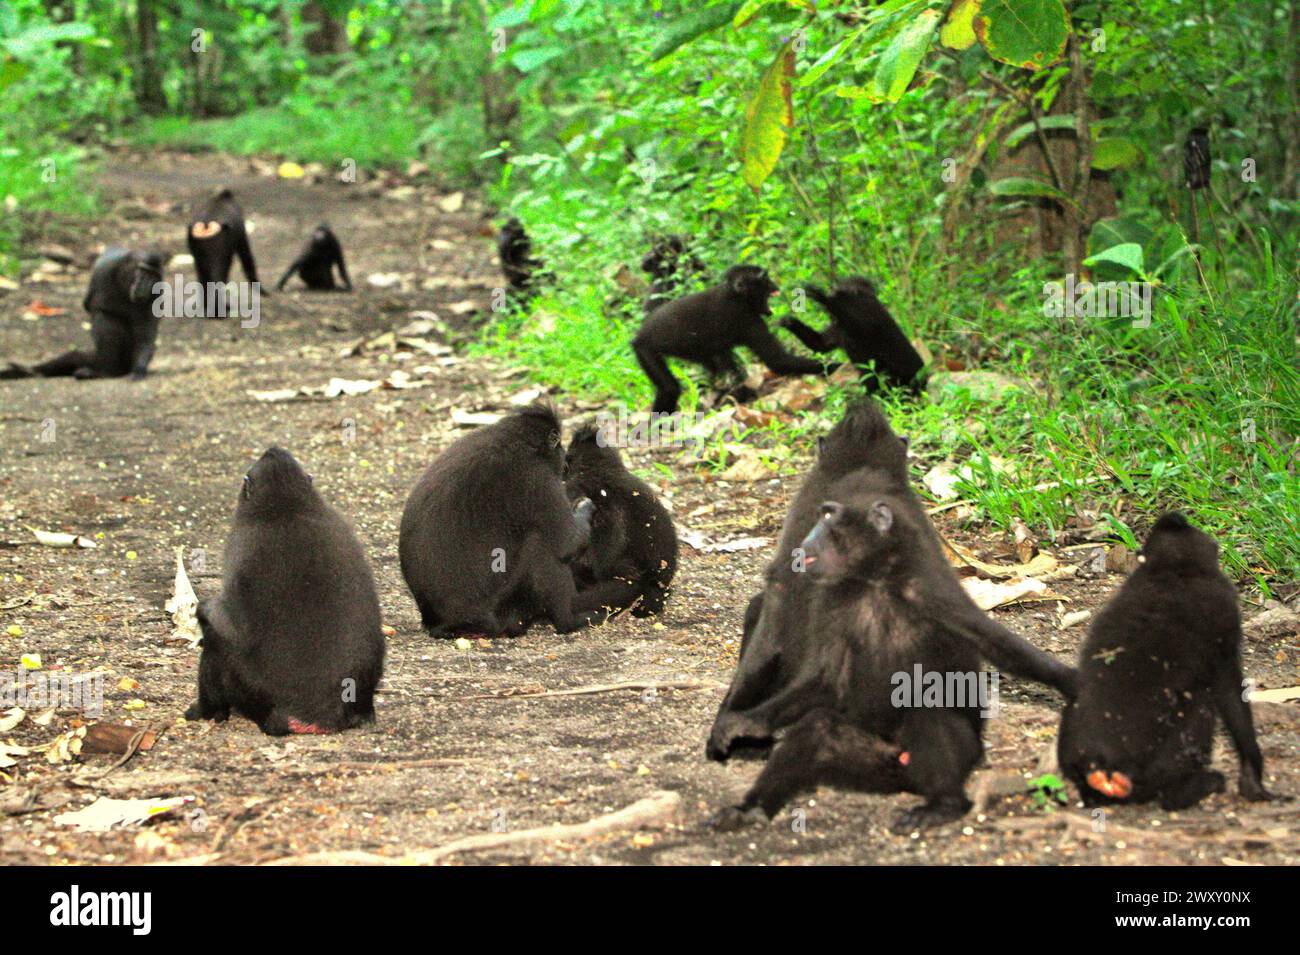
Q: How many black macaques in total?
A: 13